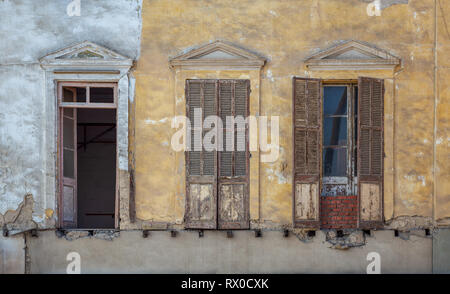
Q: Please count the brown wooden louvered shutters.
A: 4